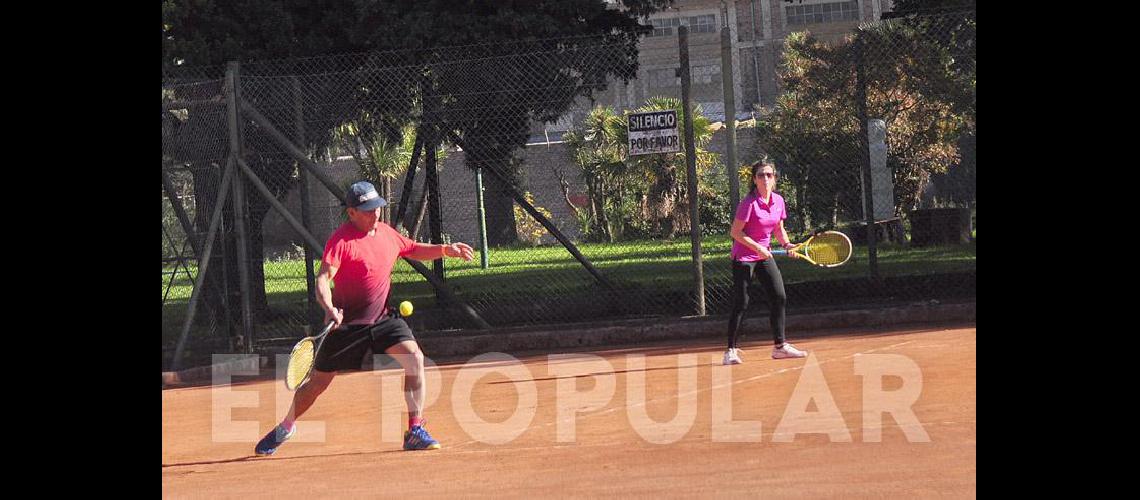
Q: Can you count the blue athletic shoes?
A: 2